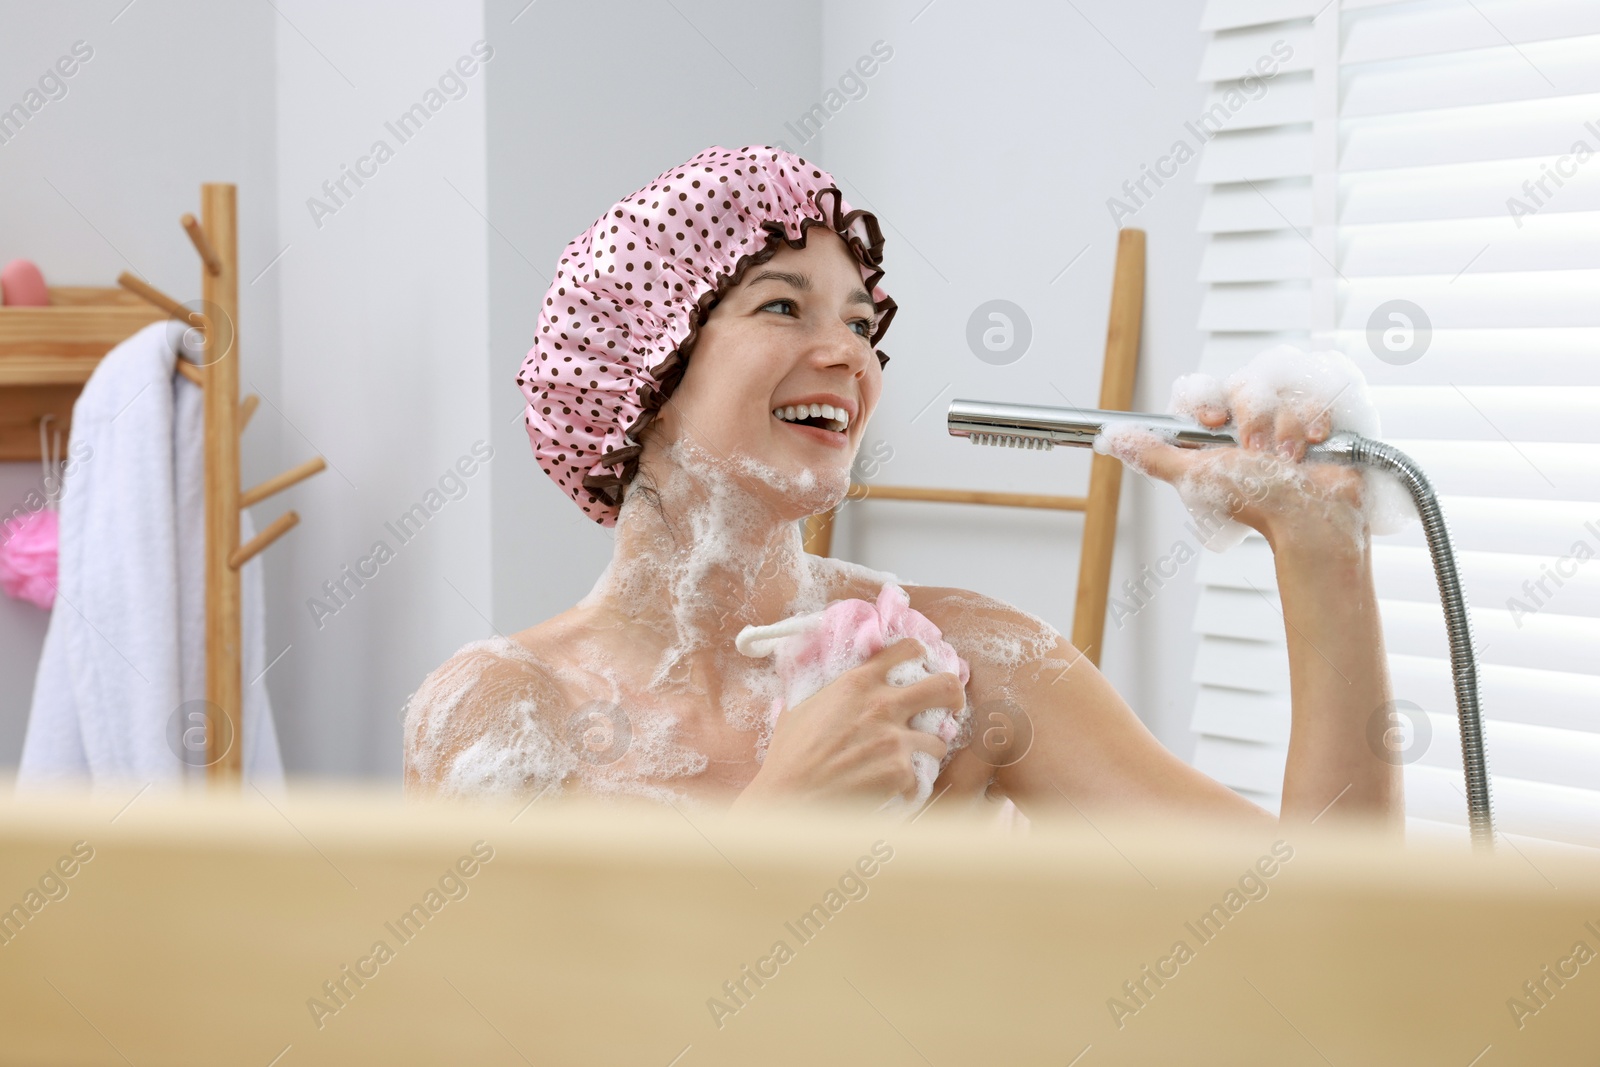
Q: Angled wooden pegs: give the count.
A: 6